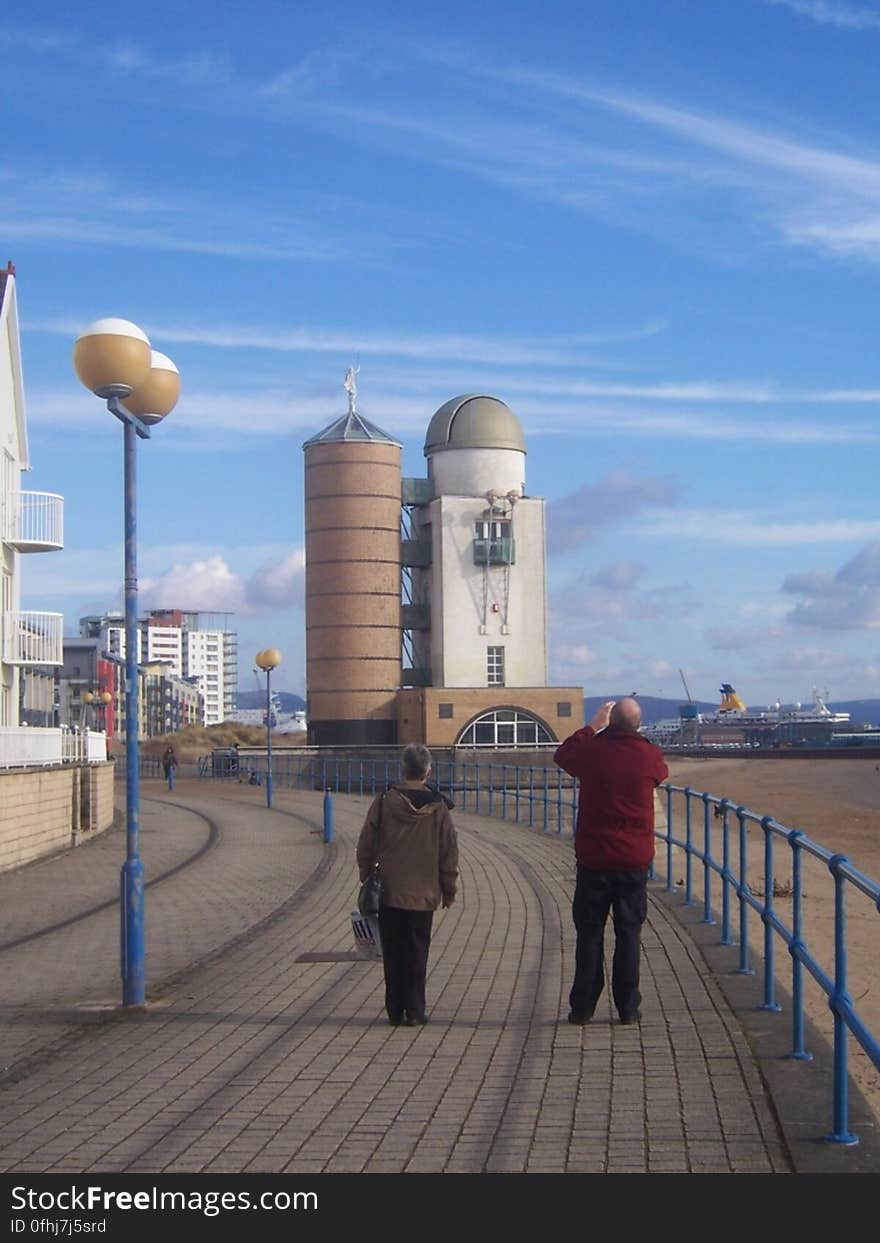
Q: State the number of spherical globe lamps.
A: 6